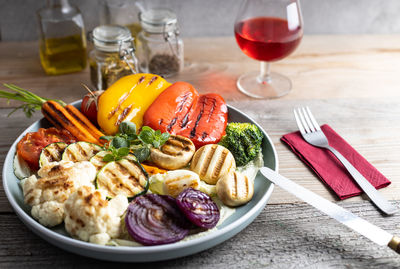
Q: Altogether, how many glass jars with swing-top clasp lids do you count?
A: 2